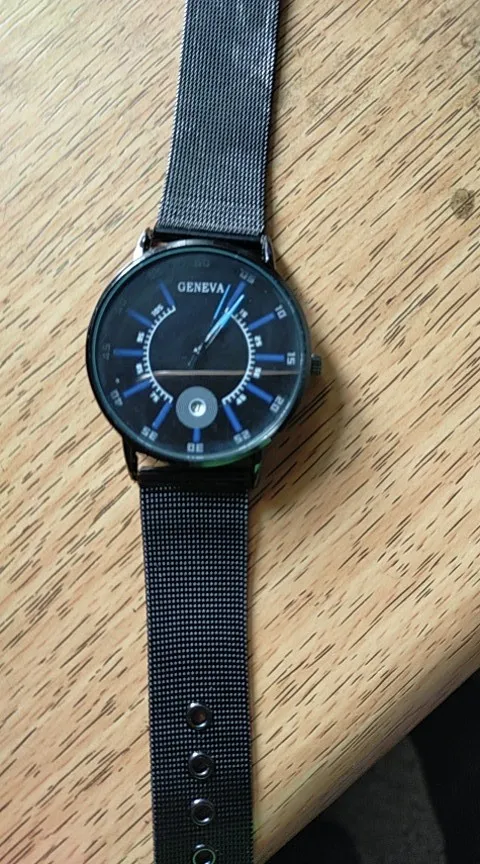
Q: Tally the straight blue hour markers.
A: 11